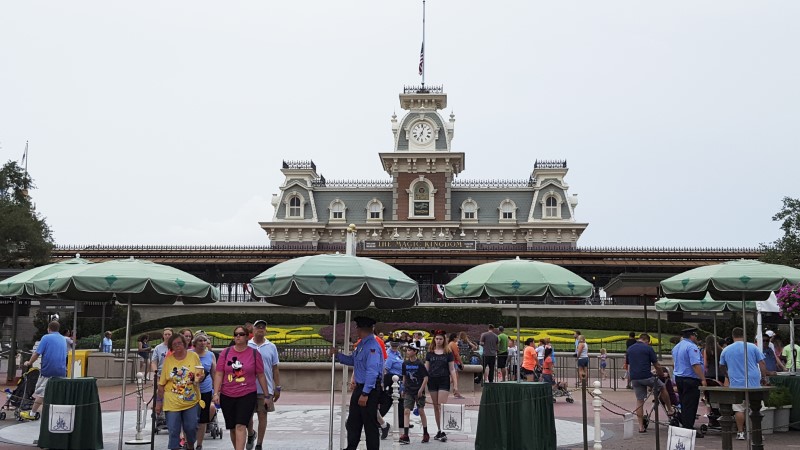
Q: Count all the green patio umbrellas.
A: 6